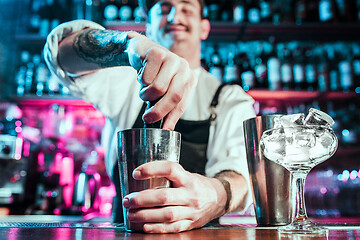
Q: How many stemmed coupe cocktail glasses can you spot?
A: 1